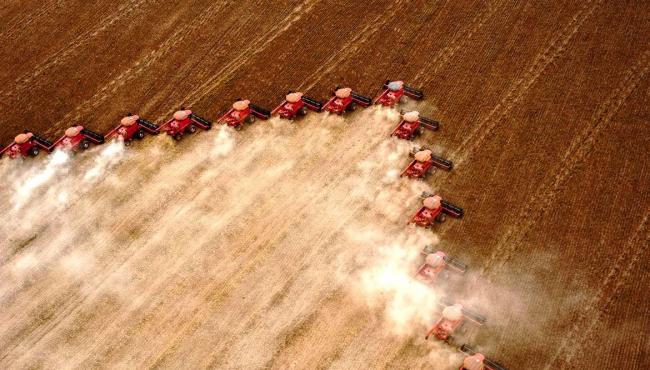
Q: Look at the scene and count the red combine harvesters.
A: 14